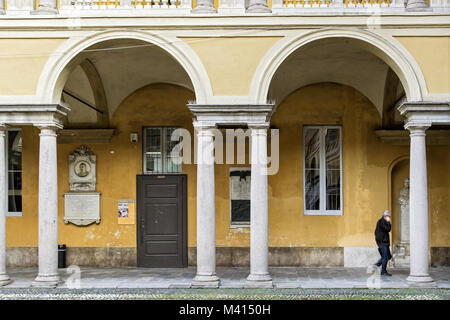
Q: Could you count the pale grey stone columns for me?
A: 5